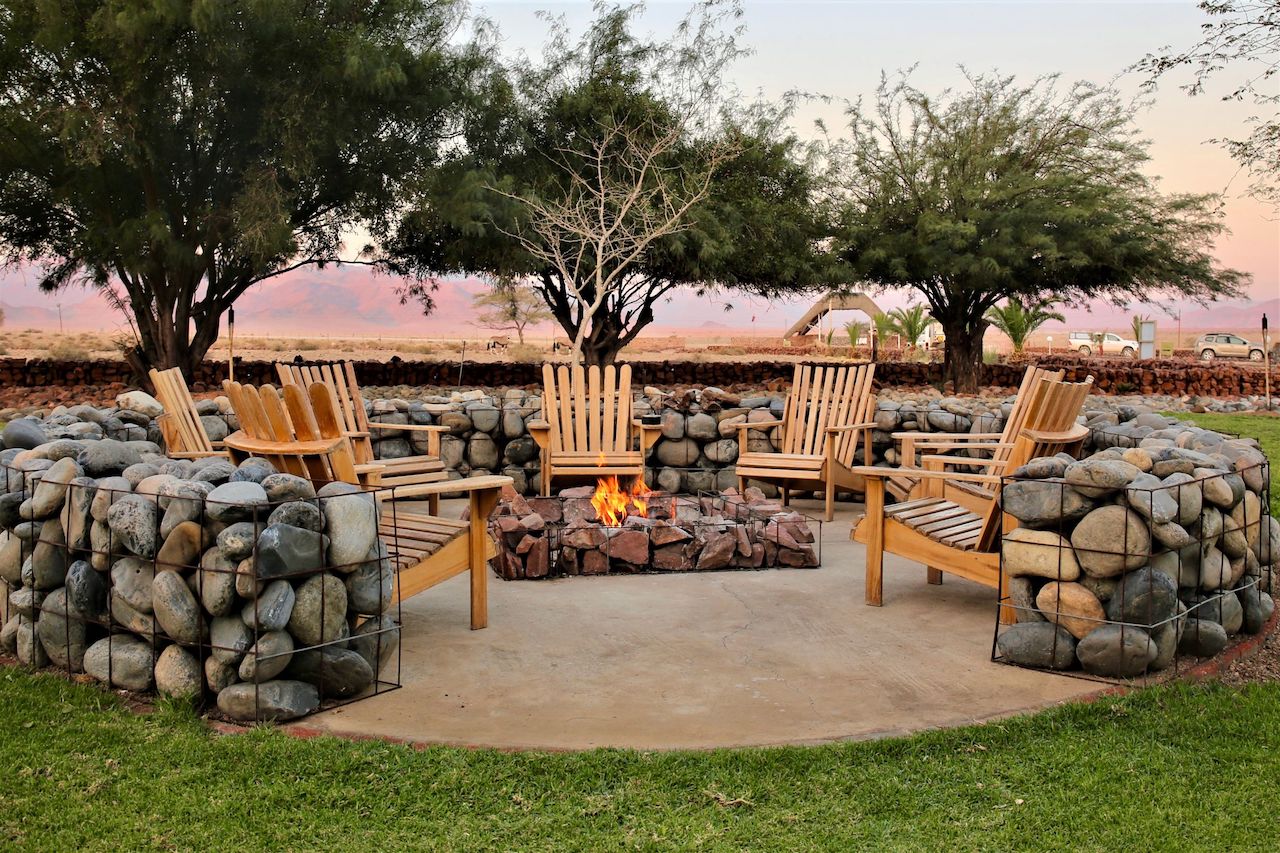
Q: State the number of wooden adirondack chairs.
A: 7